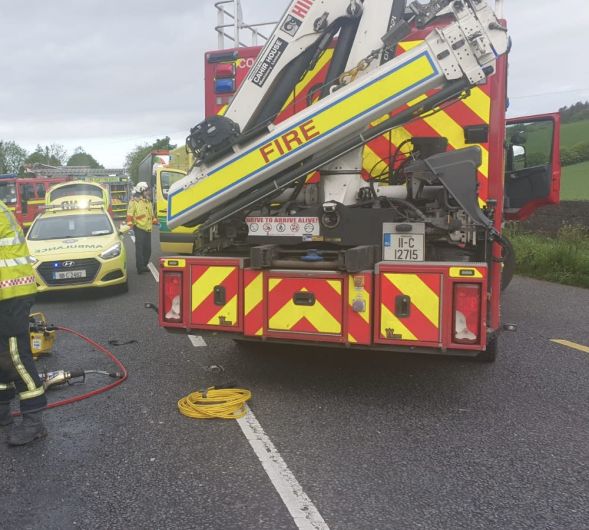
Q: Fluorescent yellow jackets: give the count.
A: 2